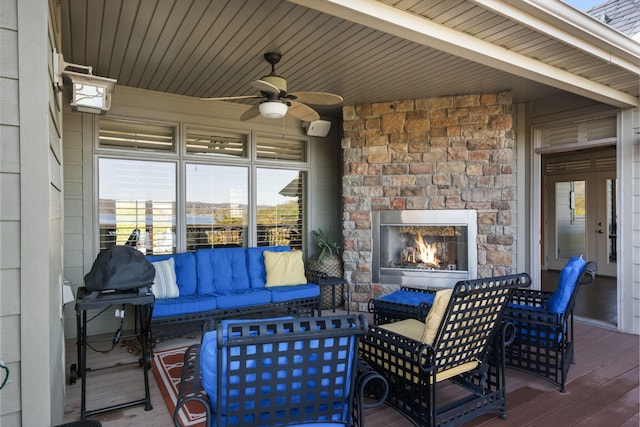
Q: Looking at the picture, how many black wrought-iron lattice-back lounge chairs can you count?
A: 3